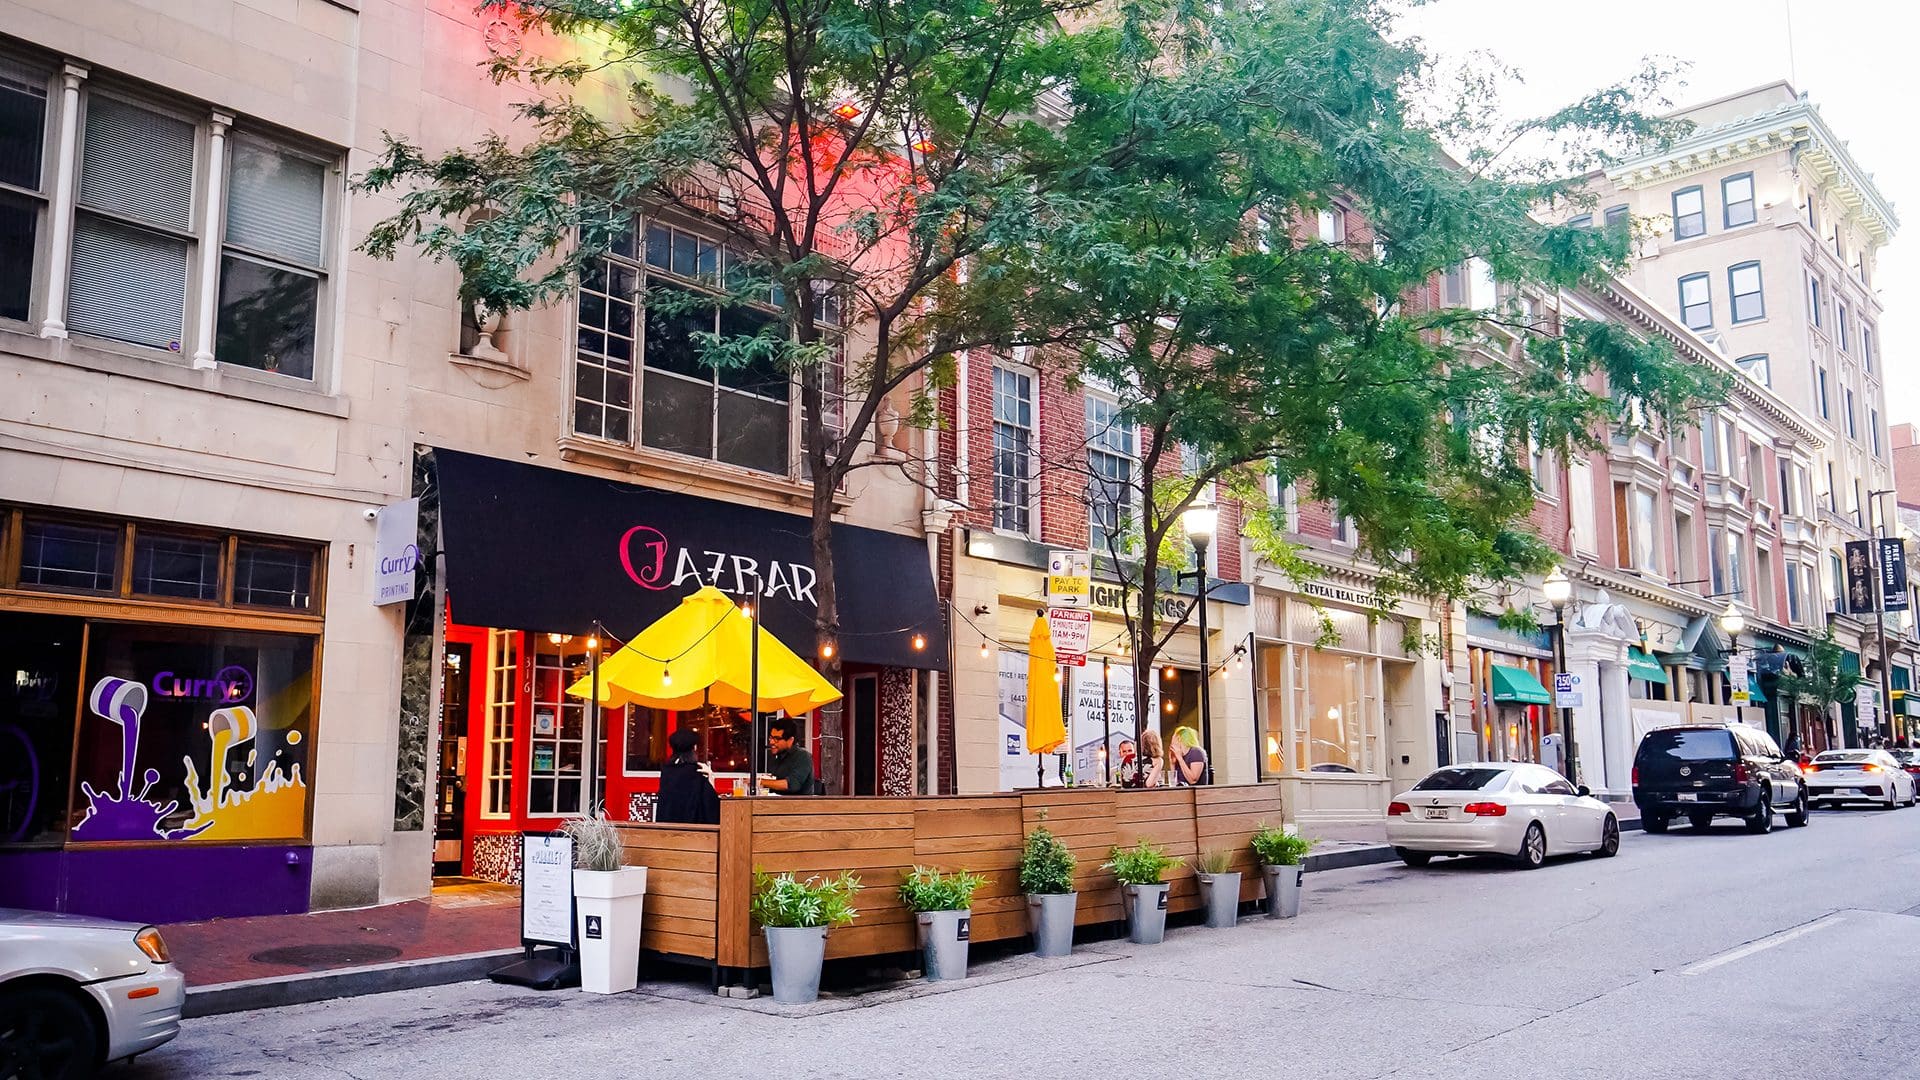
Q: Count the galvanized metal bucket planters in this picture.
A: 6